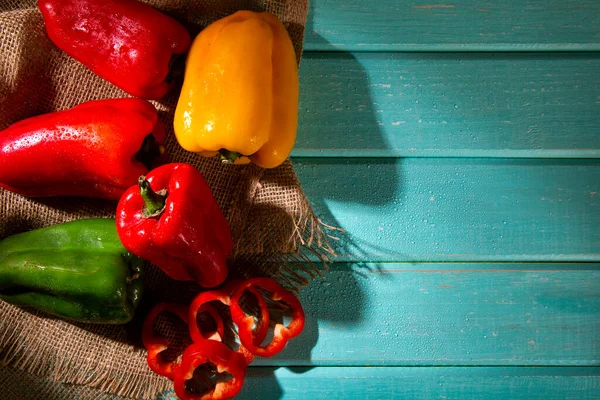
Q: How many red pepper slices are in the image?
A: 4